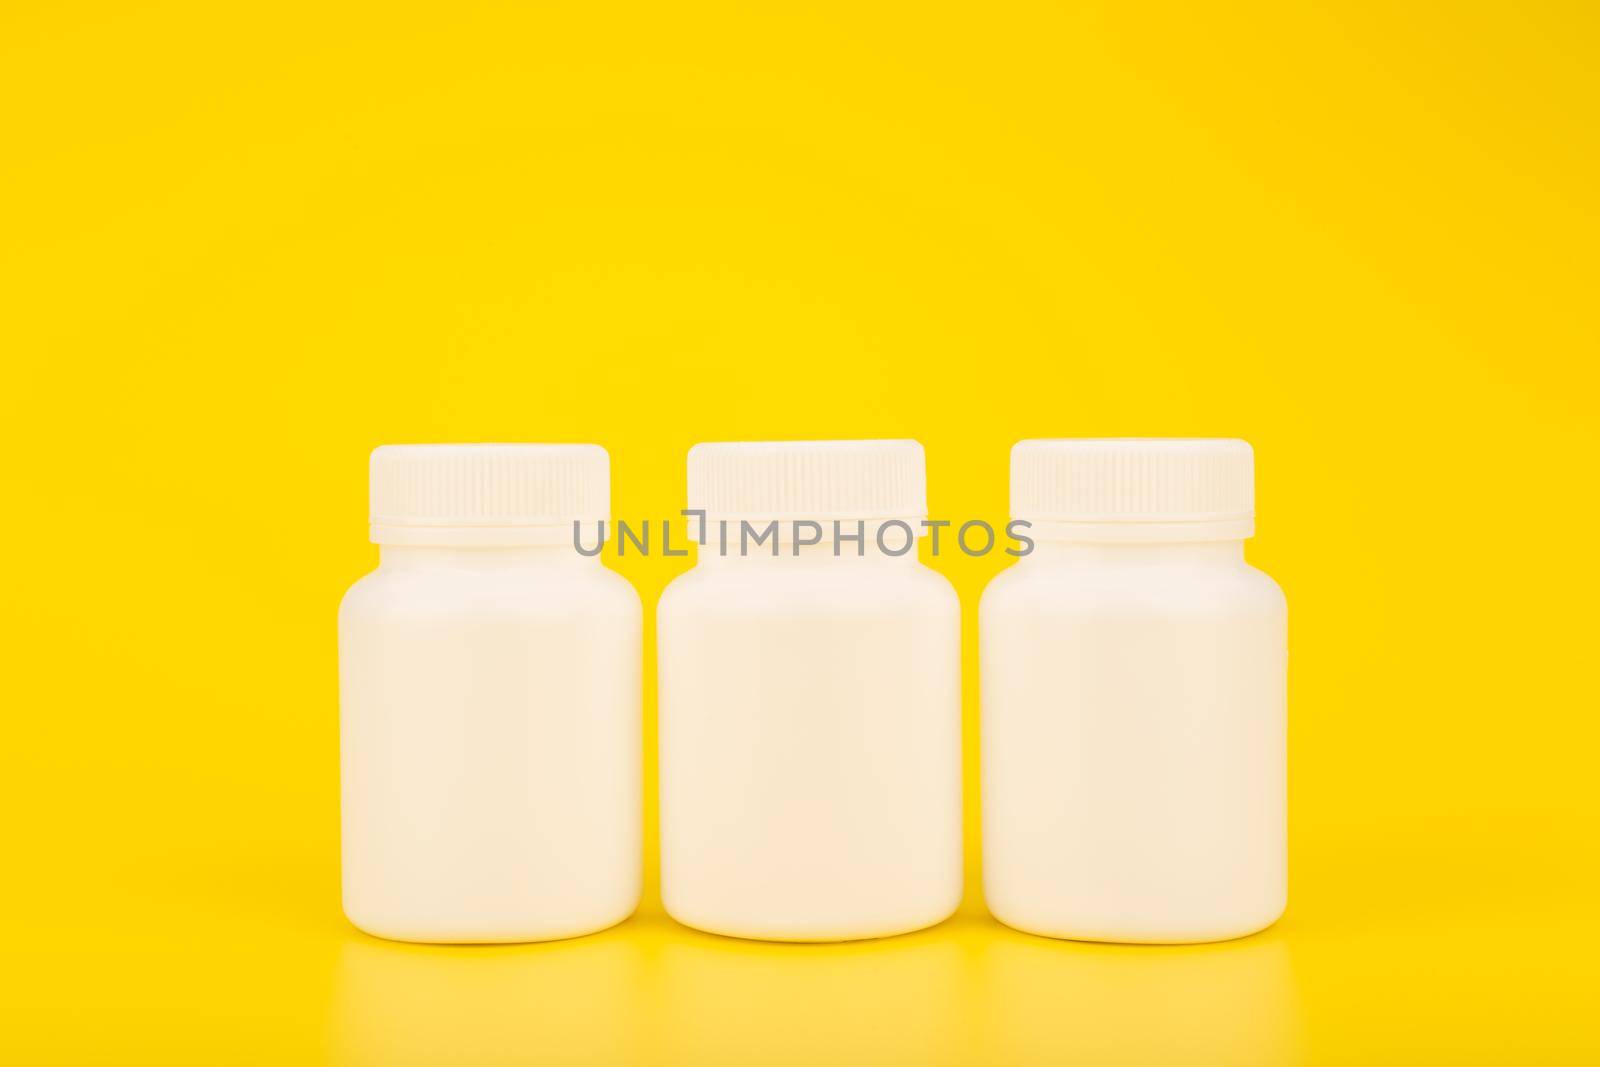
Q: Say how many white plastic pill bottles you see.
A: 3